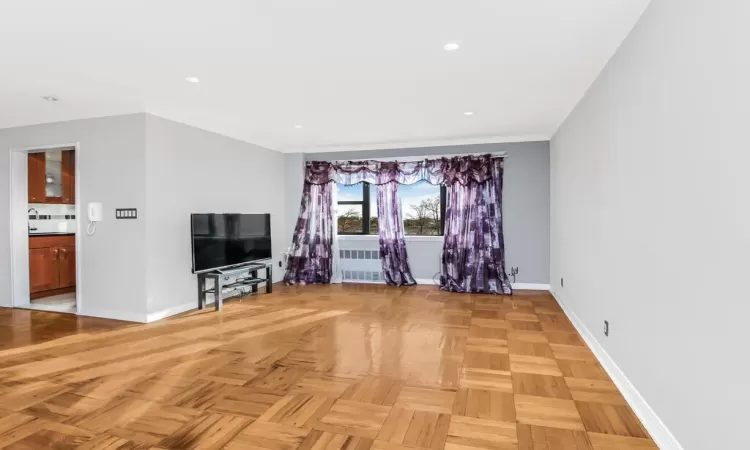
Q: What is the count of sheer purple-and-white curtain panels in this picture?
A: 3